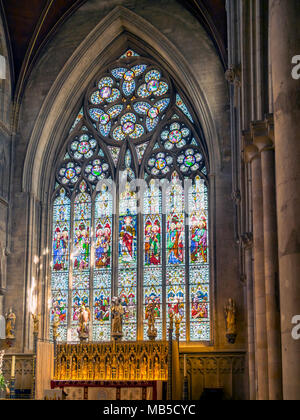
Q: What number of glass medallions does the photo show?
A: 12